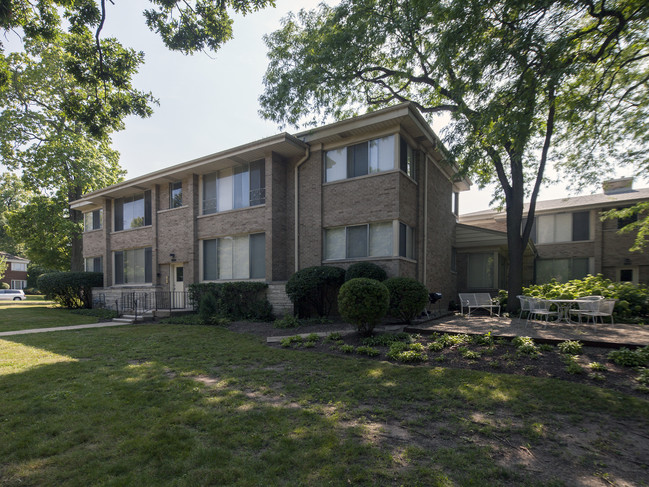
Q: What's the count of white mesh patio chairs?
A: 4